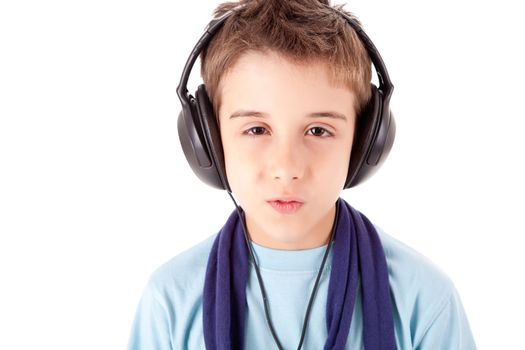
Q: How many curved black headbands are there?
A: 1